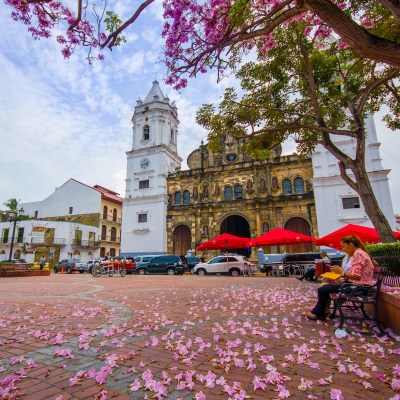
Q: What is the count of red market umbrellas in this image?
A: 3